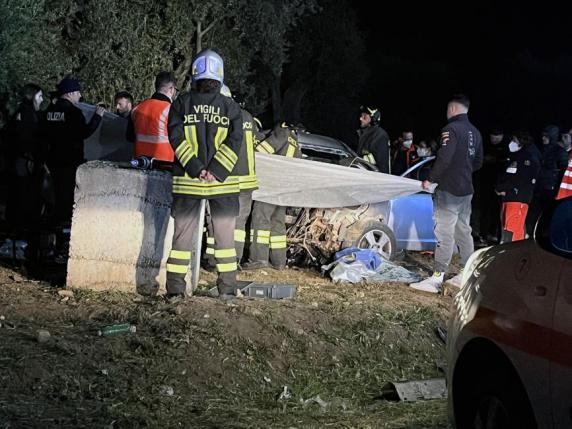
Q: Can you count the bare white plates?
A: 0